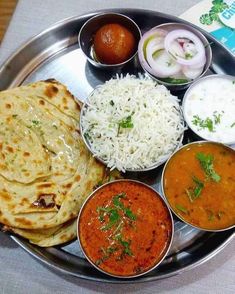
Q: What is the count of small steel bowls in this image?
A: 6